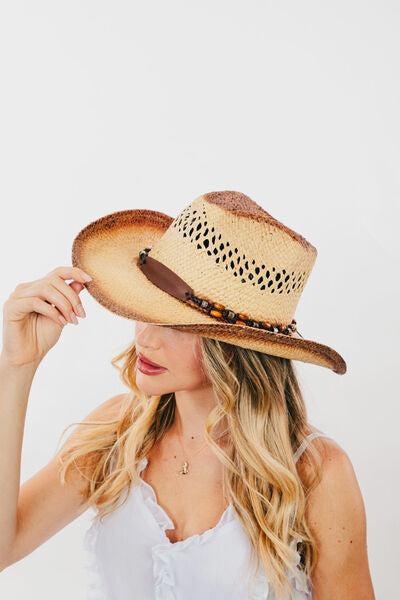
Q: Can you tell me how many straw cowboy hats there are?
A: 1